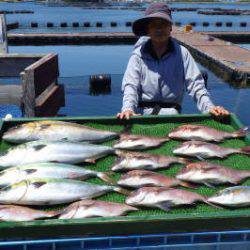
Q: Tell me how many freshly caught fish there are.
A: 14